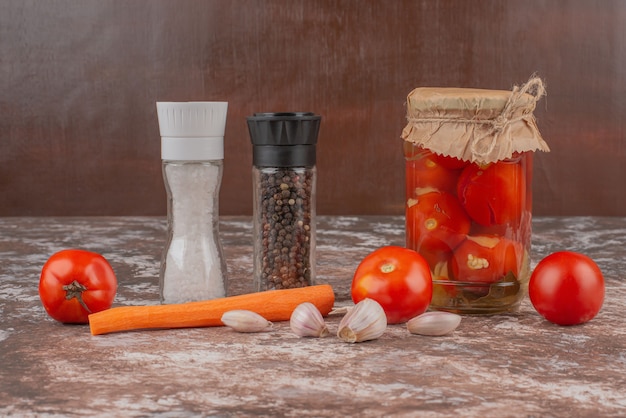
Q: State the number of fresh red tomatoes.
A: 3